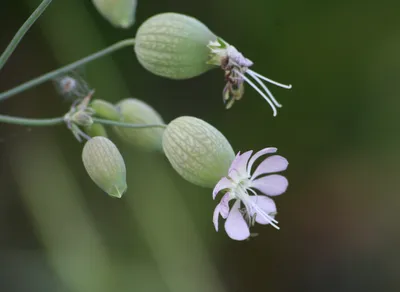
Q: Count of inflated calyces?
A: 5